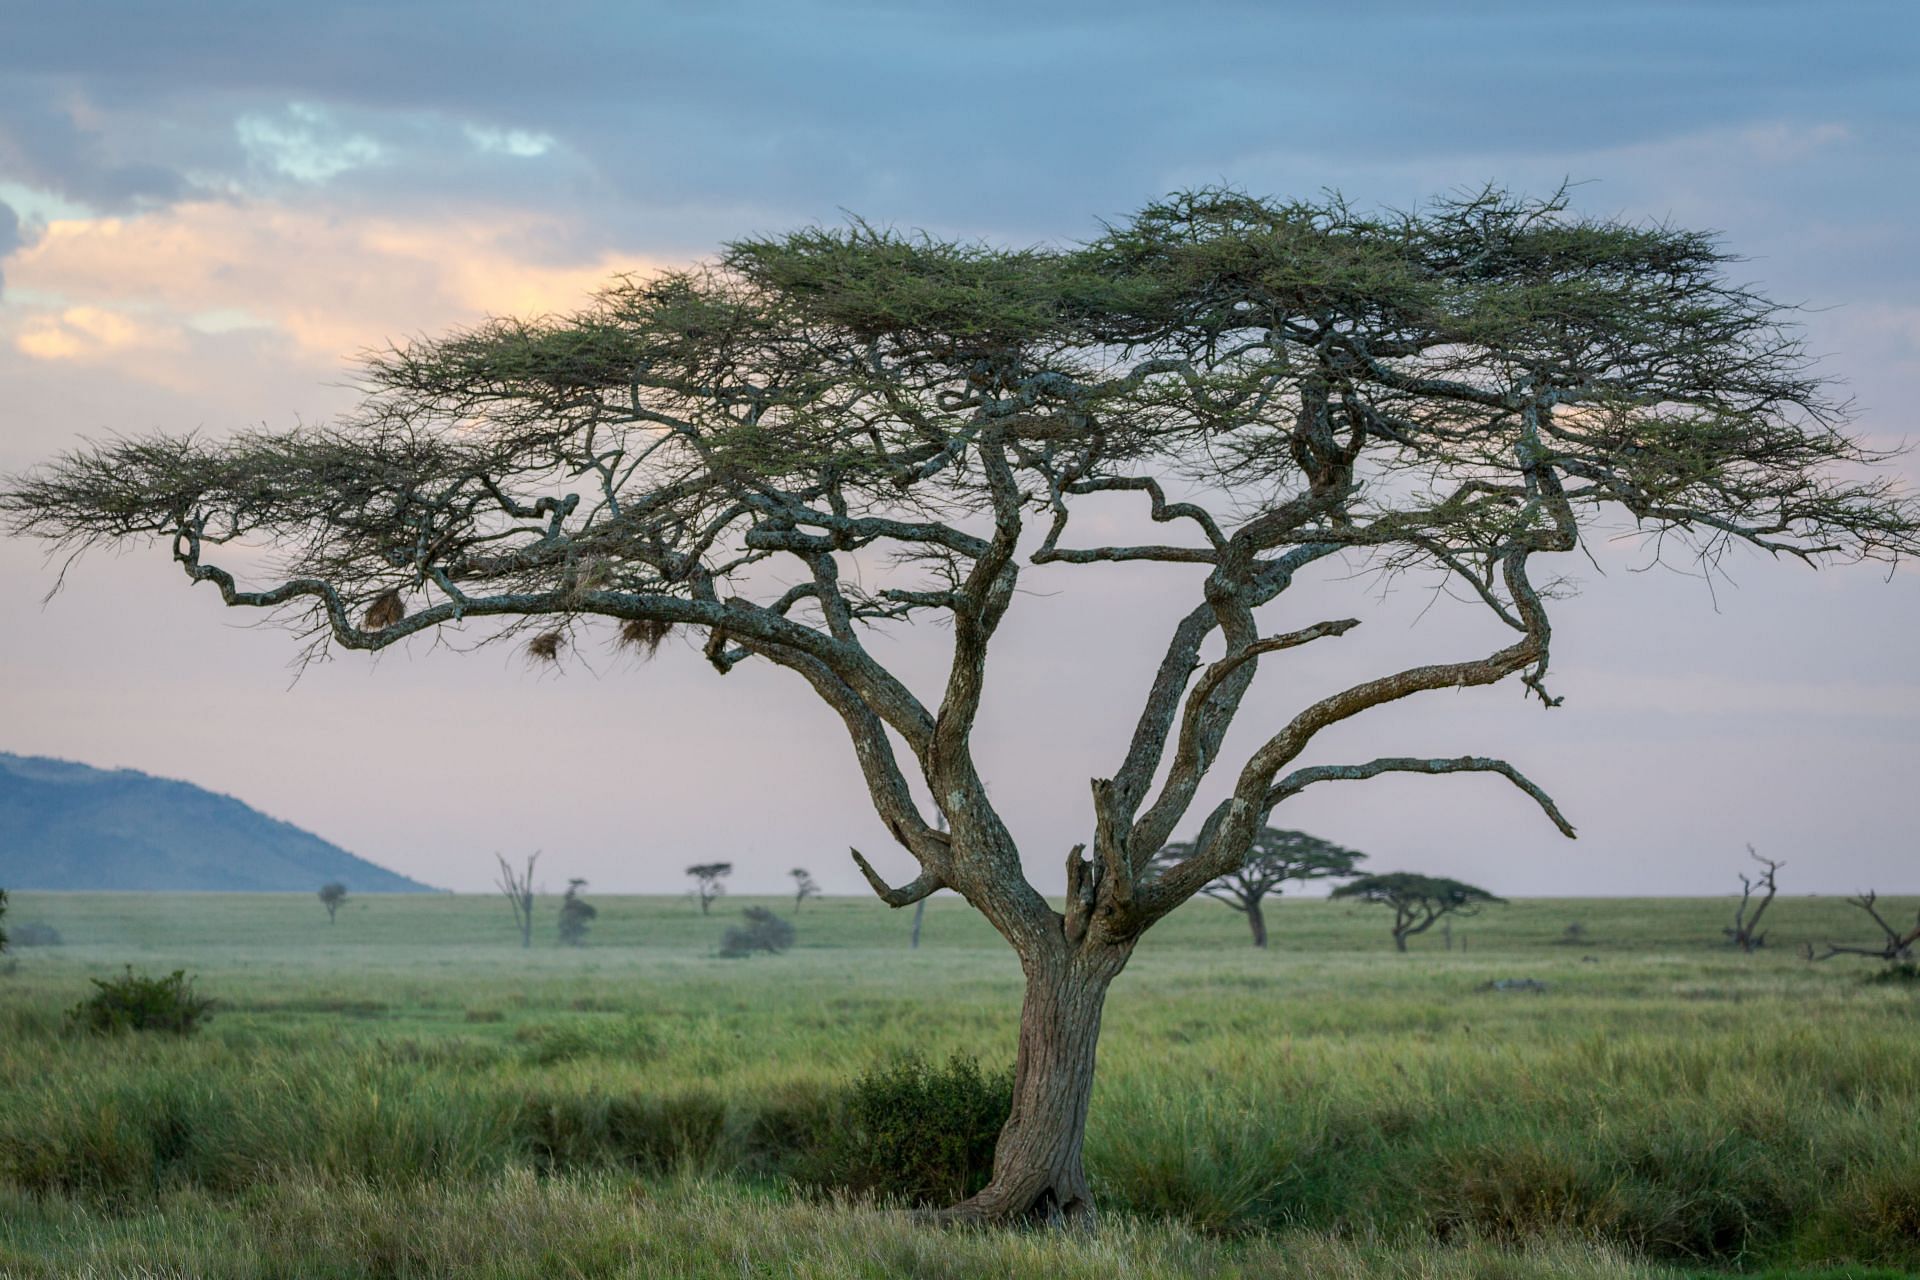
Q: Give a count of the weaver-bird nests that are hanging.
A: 3